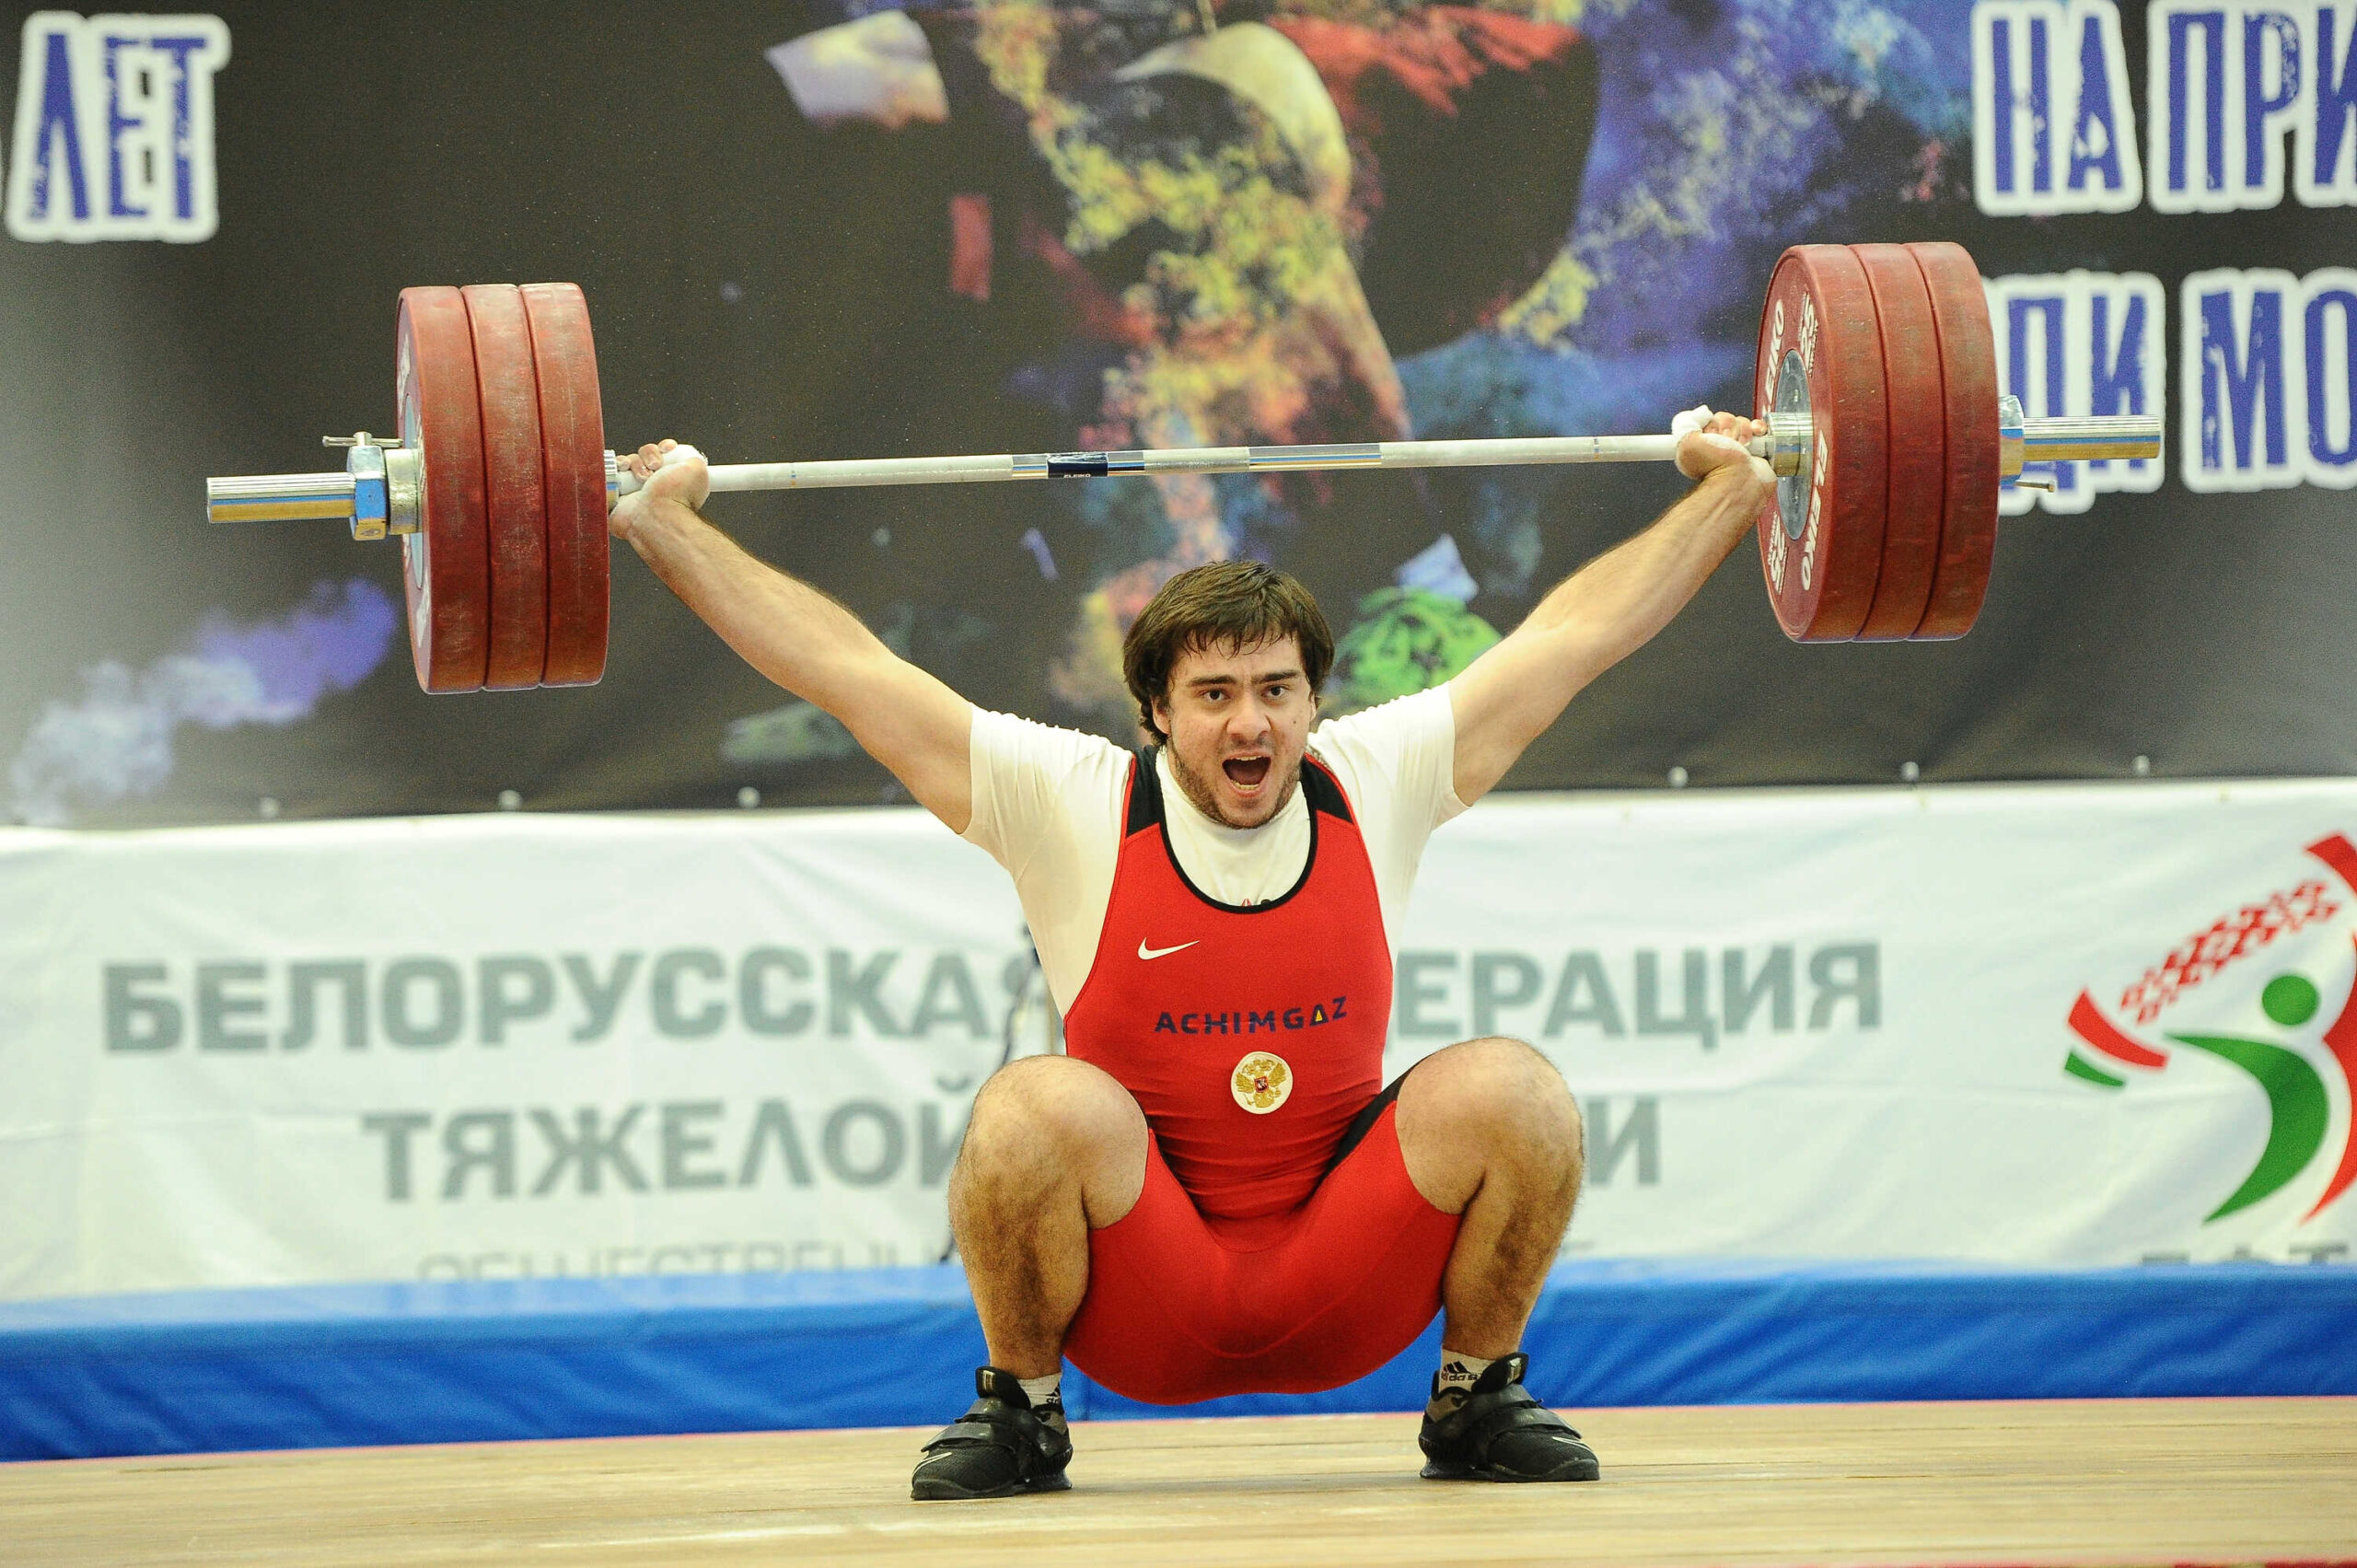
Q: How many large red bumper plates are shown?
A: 6